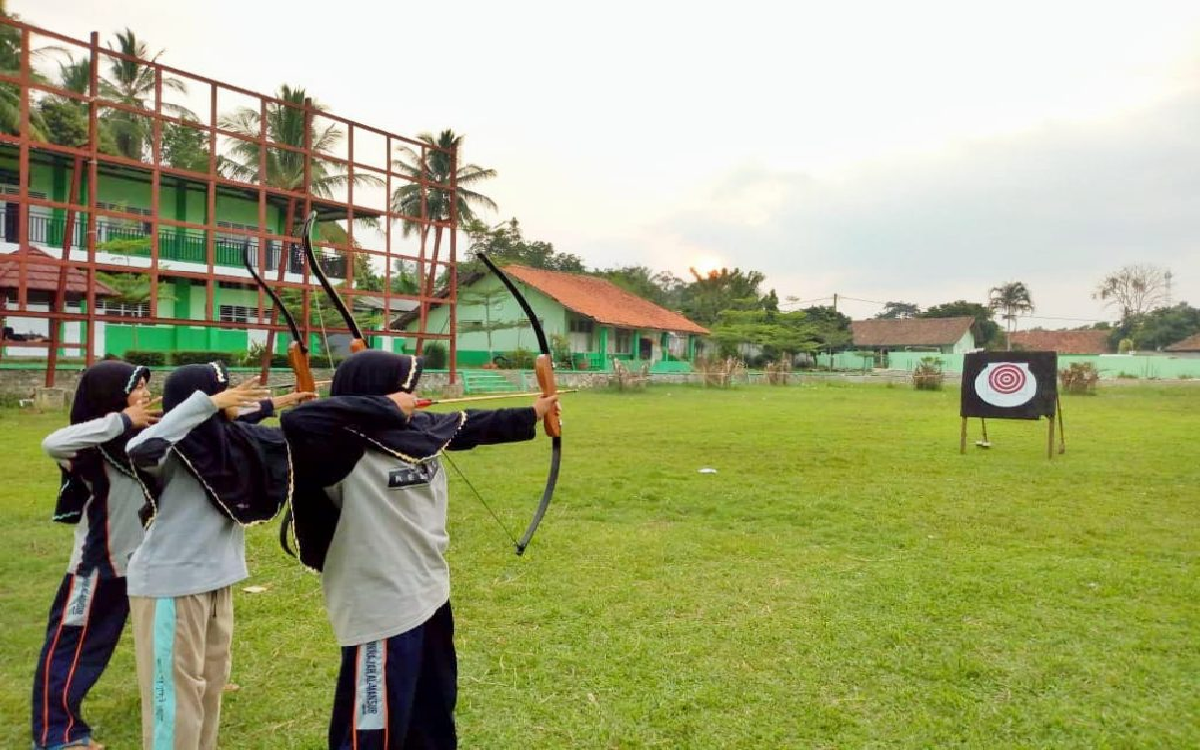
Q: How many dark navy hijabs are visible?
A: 3